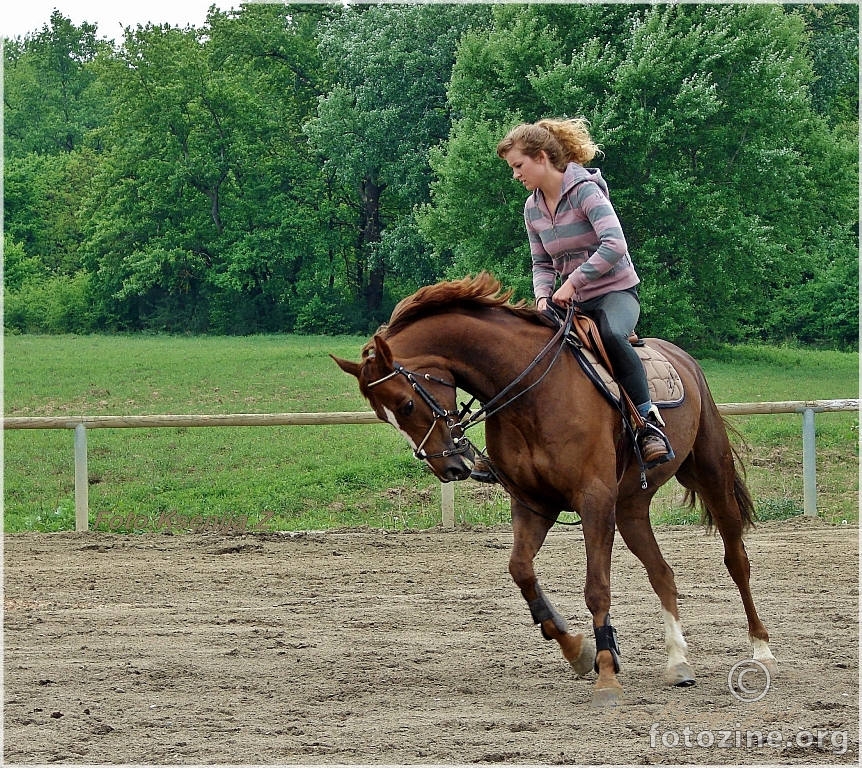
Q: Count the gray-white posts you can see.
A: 3